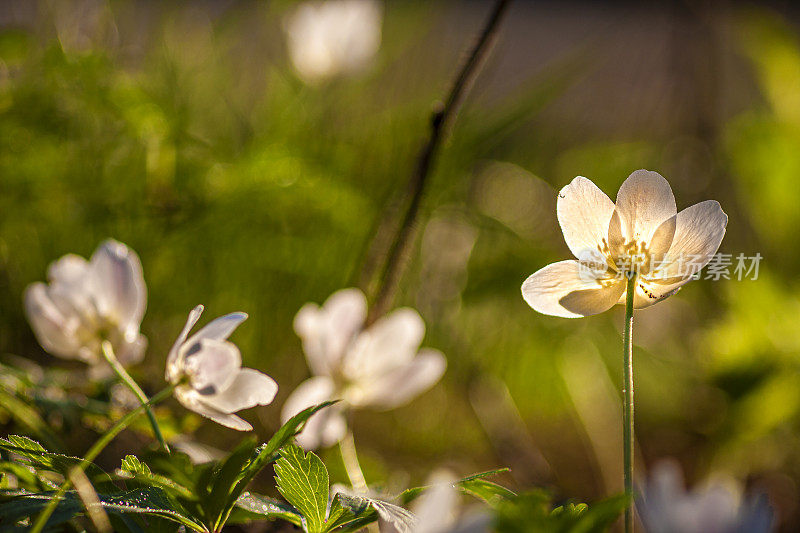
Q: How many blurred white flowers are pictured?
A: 5